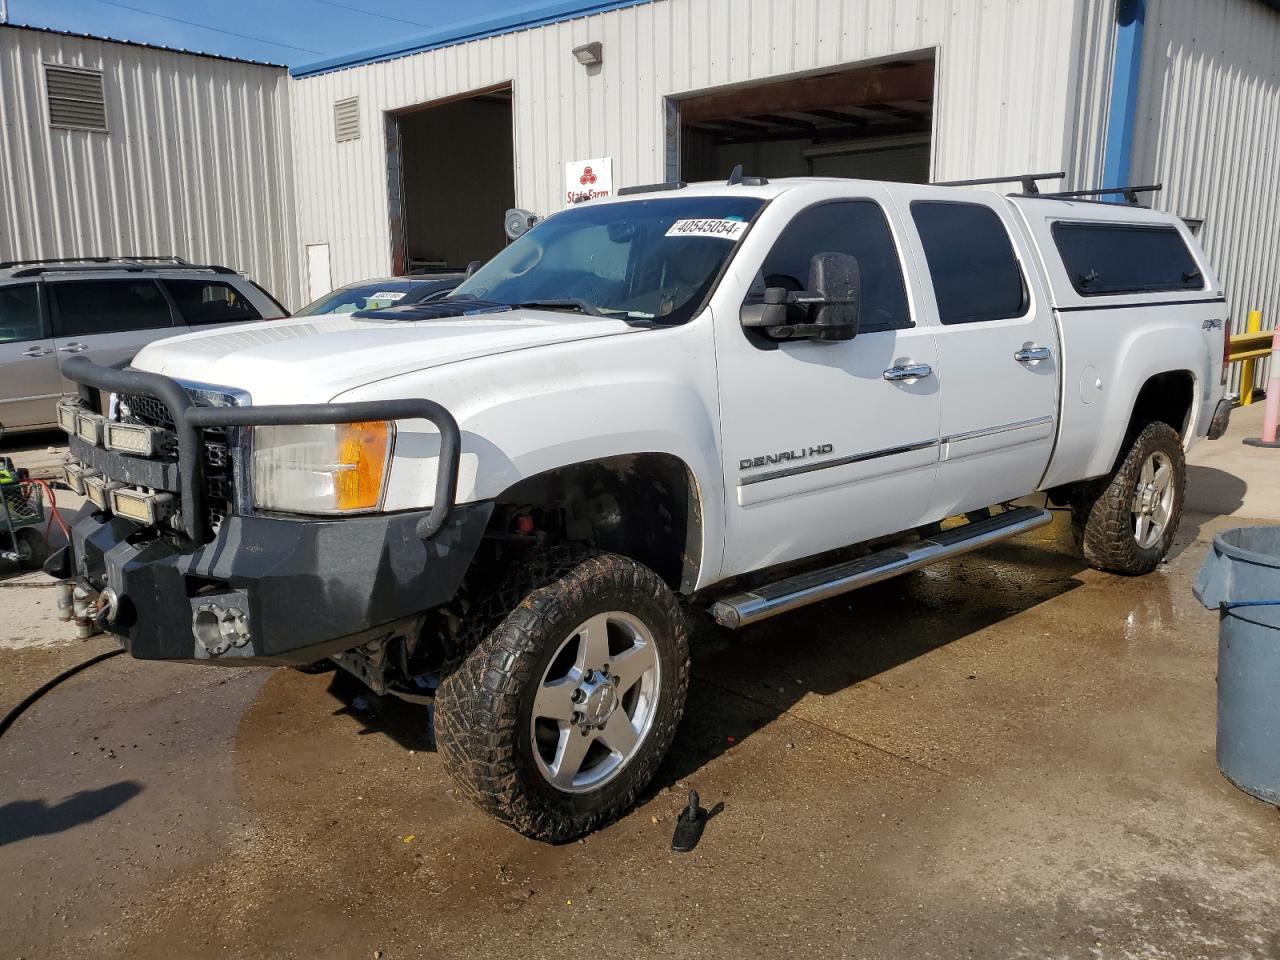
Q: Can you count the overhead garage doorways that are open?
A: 2